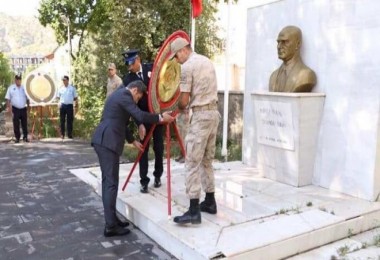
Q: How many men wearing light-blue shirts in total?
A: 2